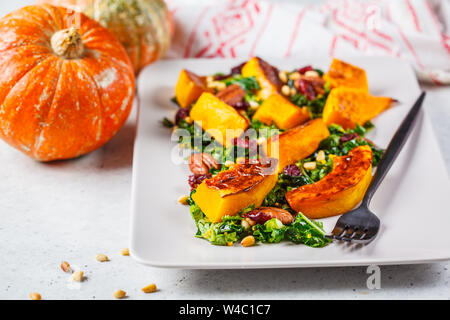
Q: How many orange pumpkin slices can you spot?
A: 9